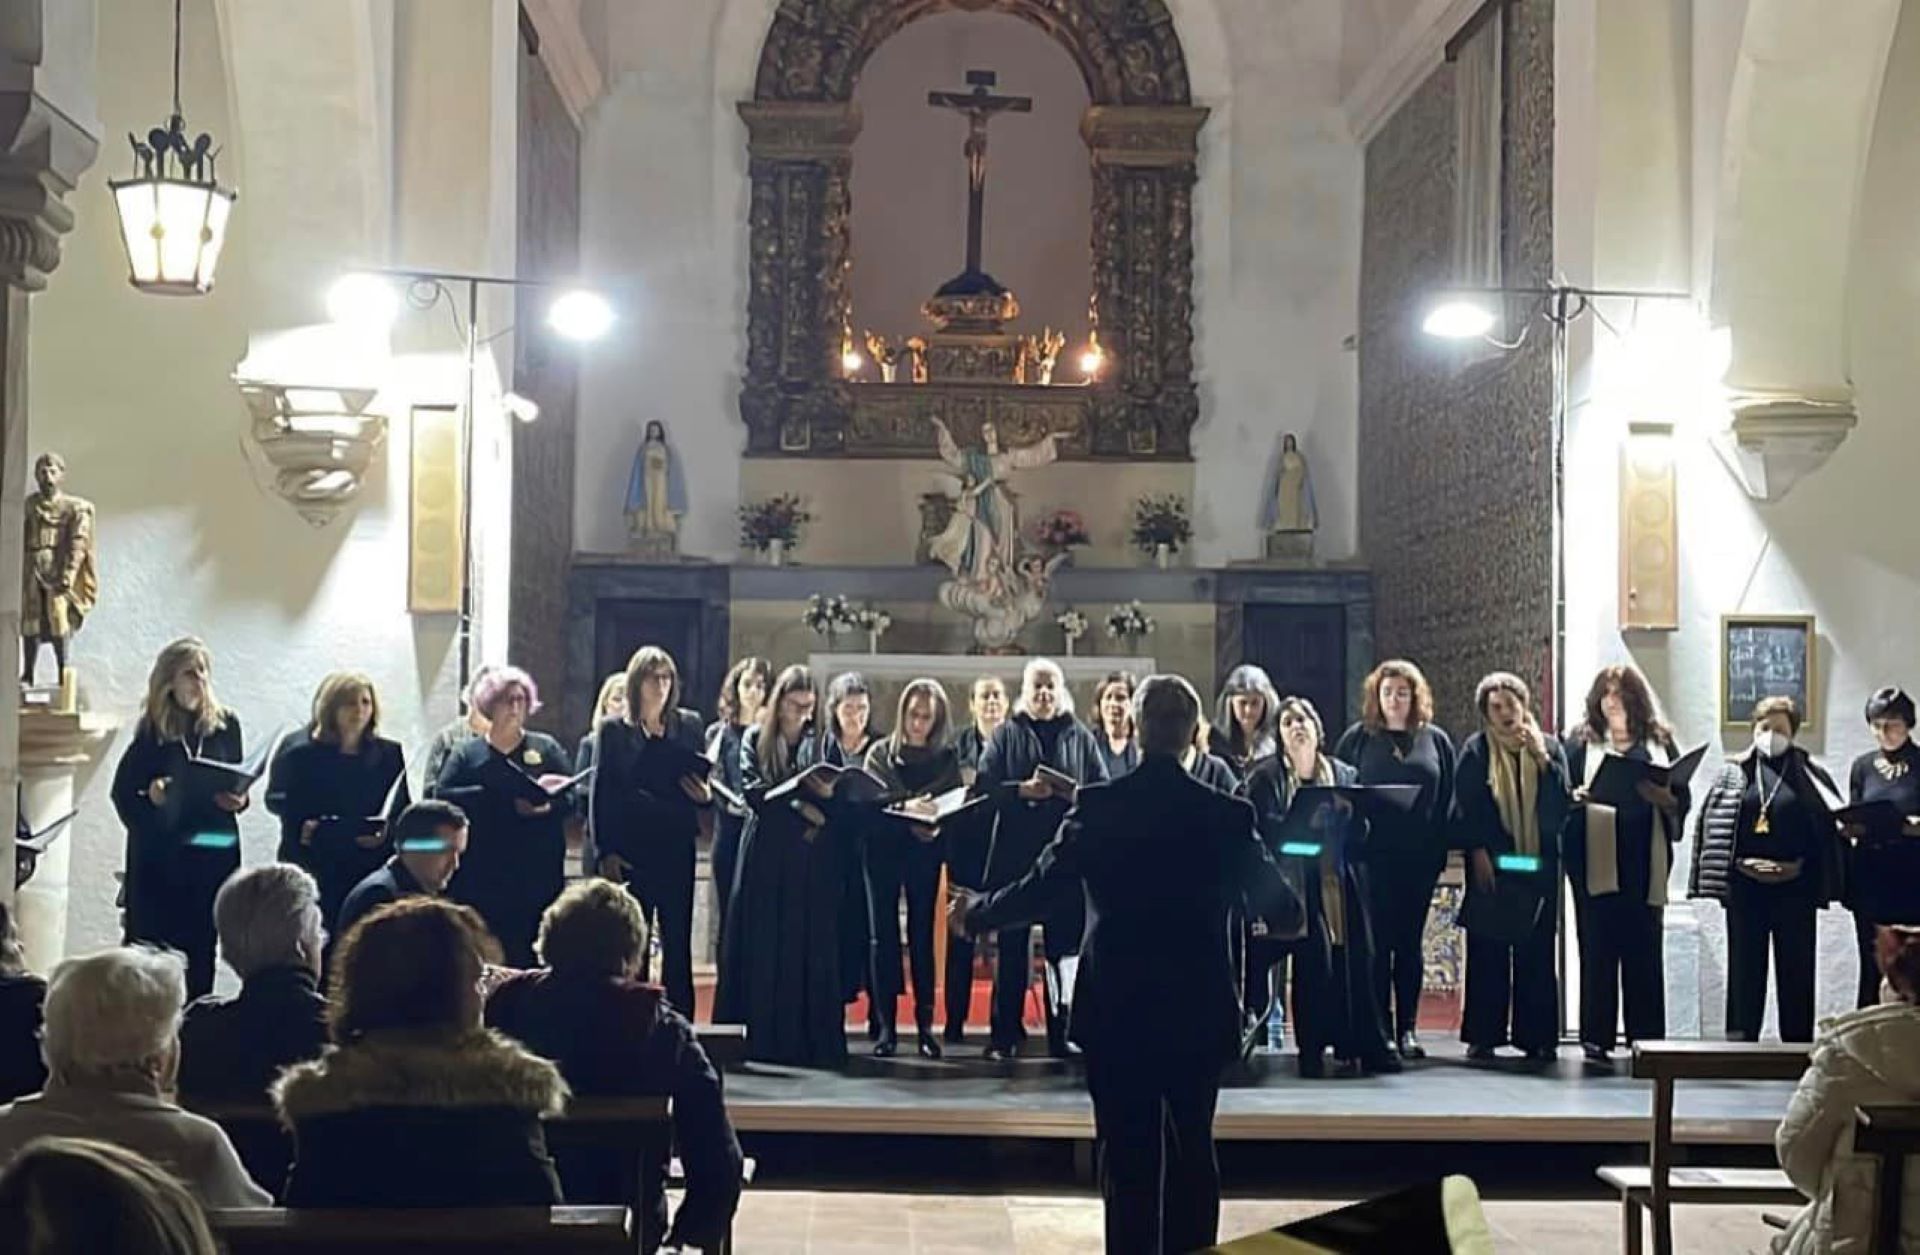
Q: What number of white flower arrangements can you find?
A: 4